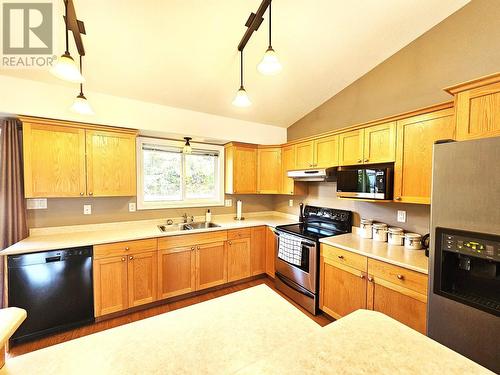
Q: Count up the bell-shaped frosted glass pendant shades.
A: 4